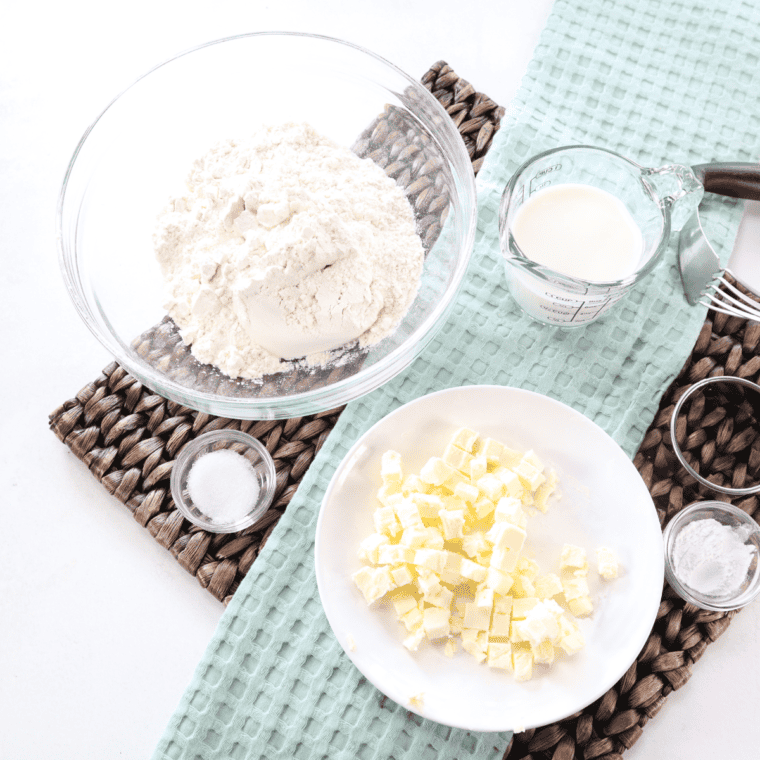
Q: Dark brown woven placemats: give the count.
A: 1